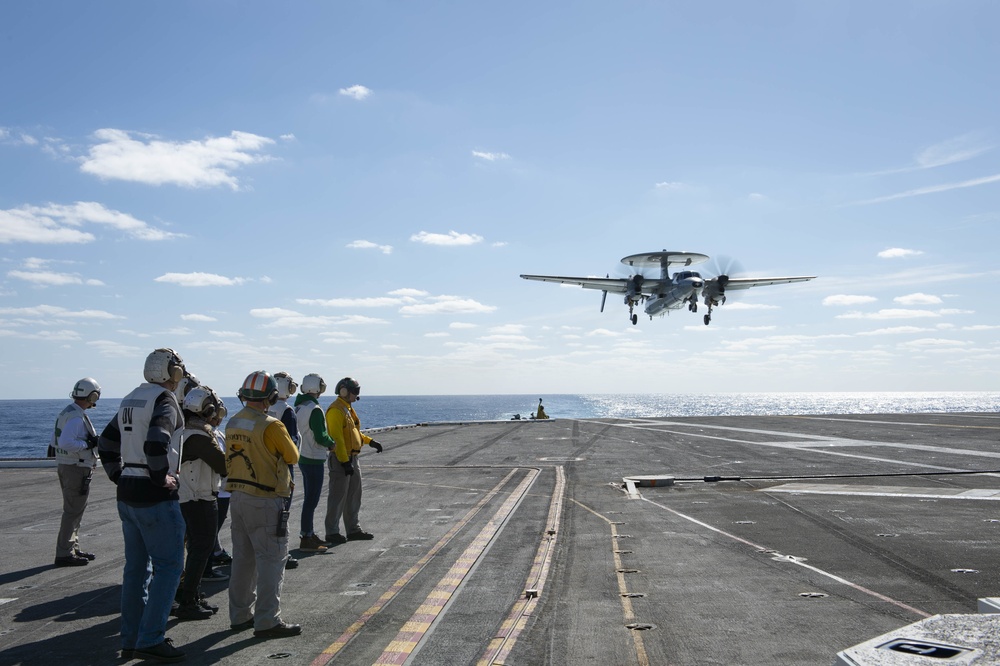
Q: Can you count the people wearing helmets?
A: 9